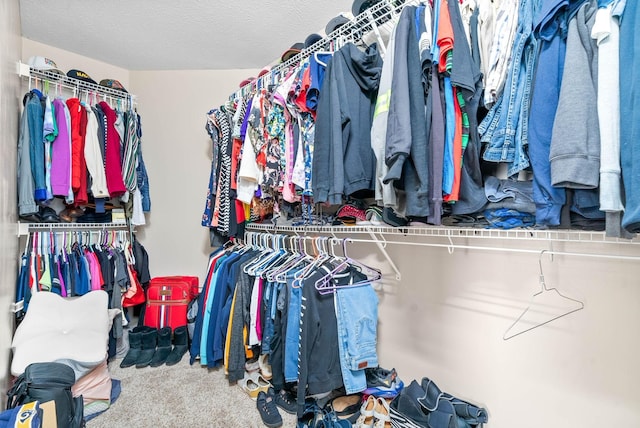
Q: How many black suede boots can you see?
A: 4